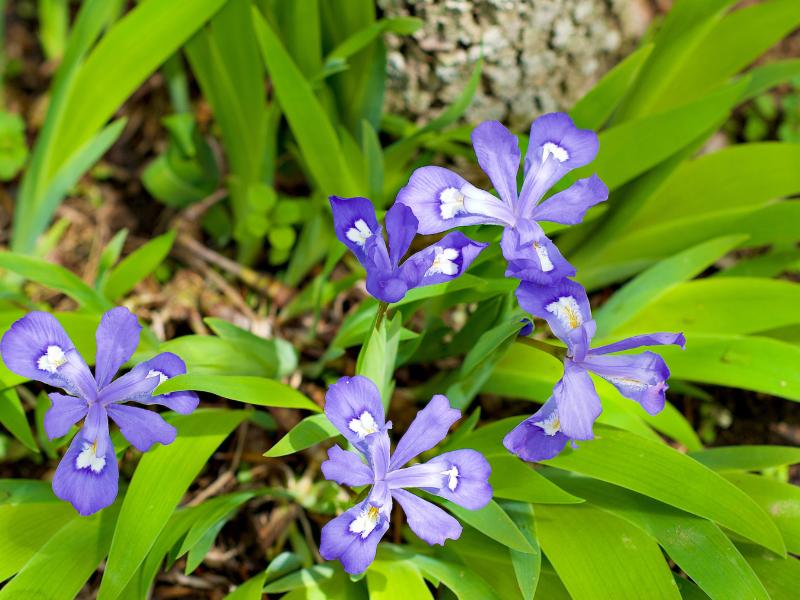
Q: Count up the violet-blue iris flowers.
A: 5